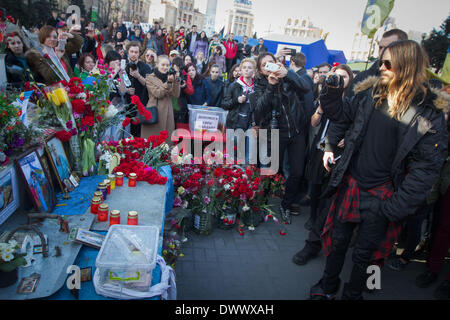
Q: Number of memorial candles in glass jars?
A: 10